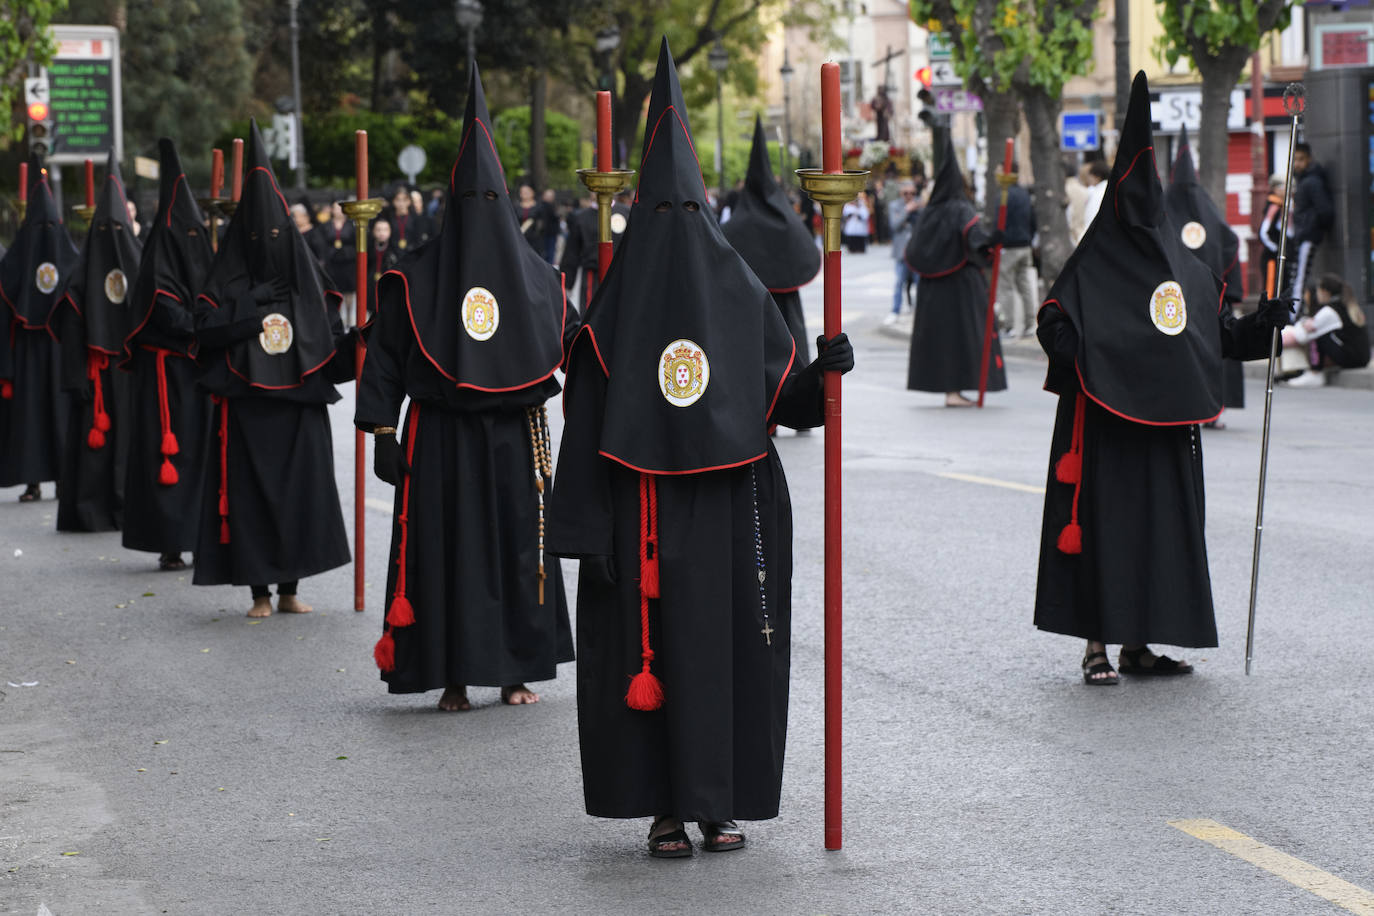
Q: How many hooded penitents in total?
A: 10